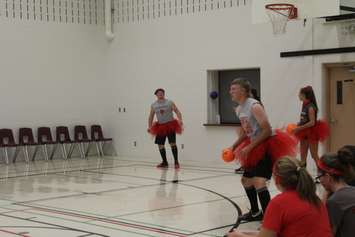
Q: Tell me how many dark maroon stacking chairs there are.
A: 6